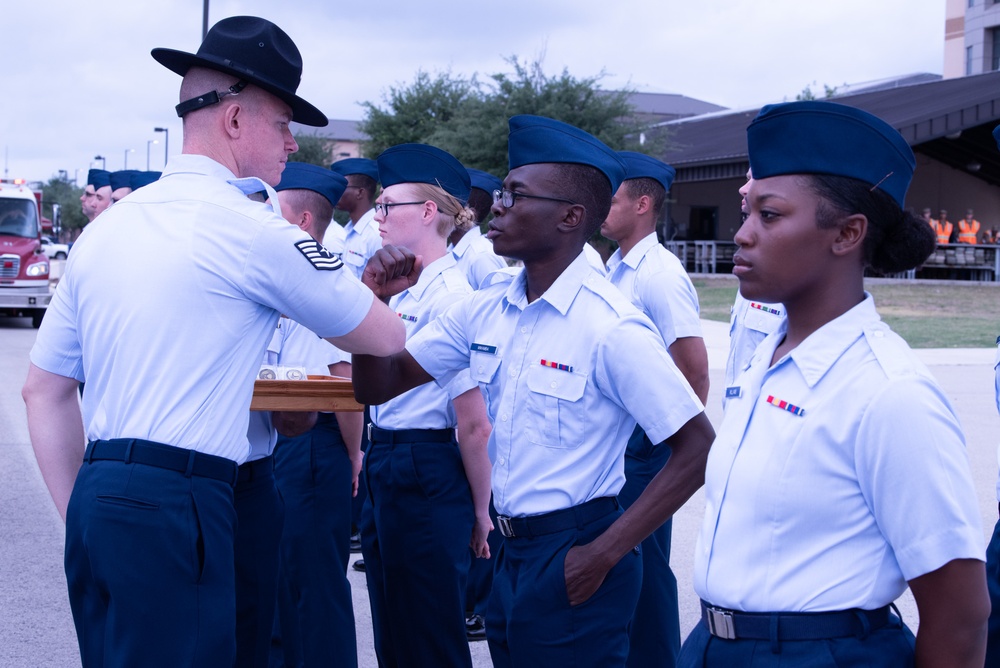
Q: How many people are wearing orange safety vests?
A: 3